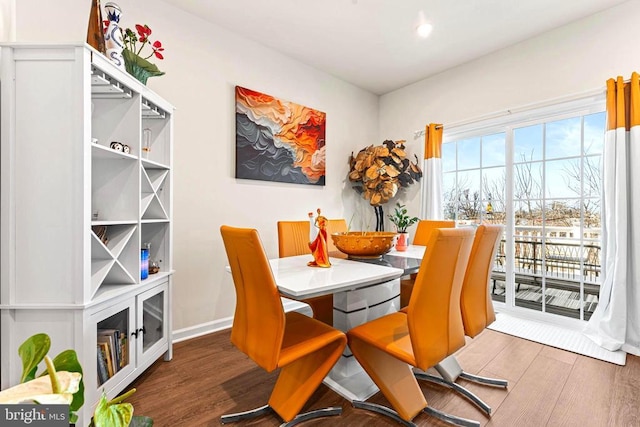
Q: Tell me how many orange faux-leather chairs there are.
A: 6